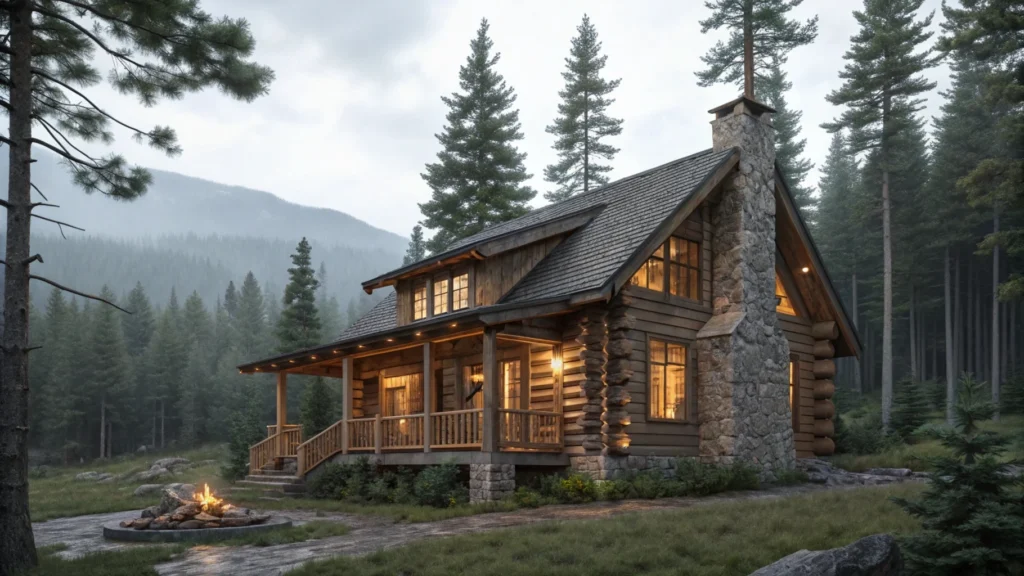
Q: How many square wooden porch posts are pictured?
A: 4